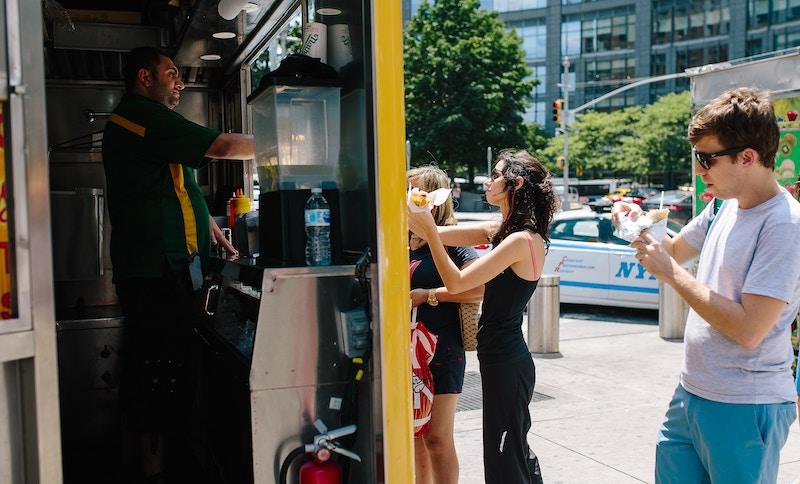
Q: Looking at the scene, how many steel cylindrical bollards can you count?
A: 2